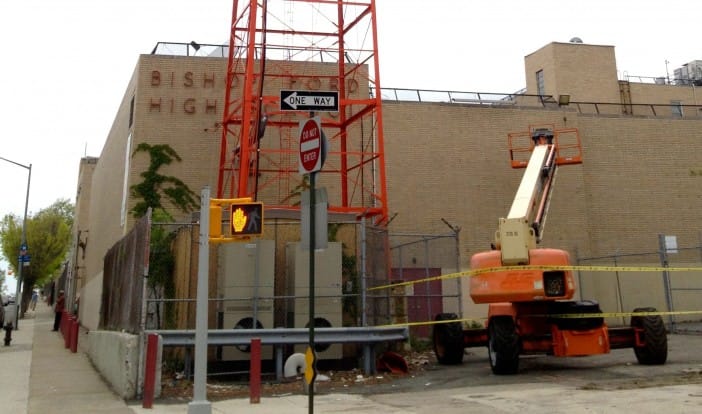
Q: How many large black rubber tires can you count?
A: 3